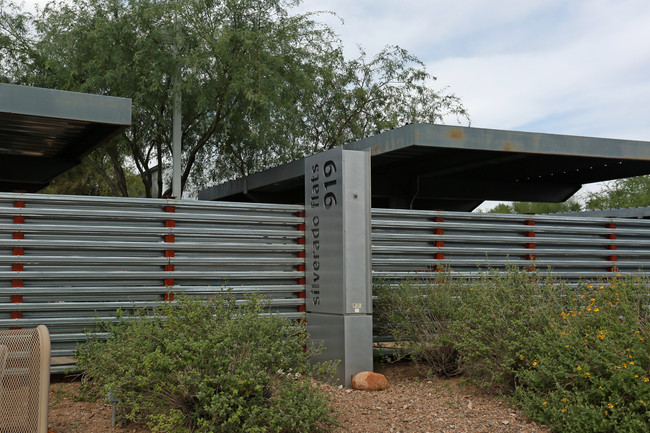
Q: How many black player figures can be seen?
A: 0